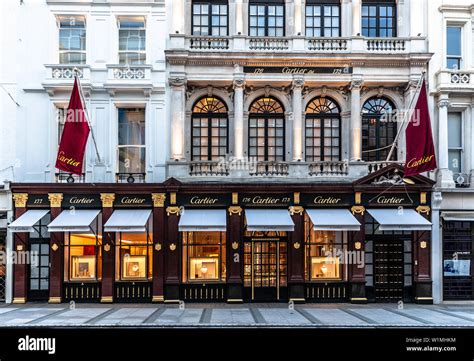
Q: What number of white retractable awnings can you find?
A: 7